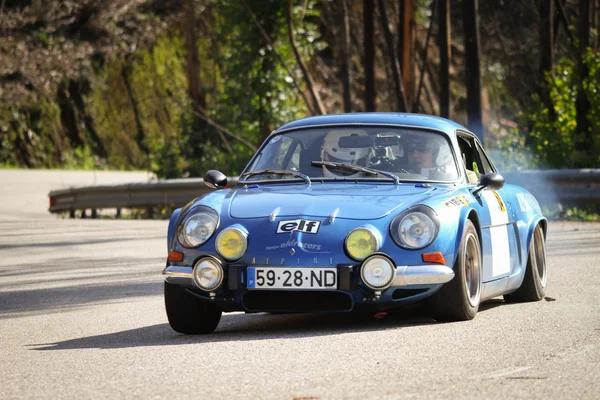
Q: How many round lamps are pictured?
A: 6